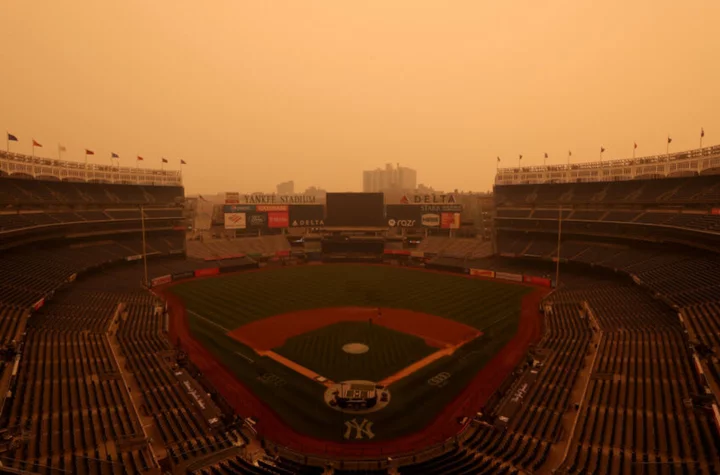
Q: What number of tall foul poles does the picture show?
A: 2